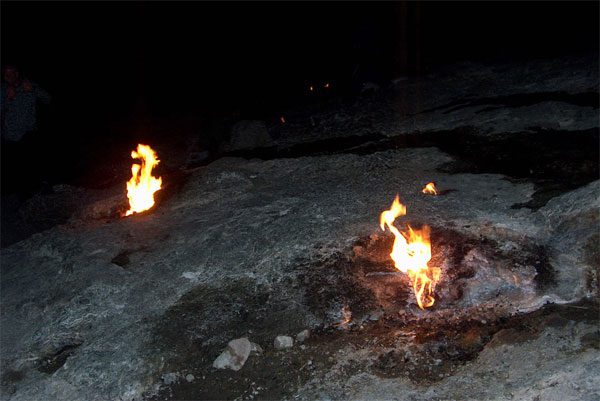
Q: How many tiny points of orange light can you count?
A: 3